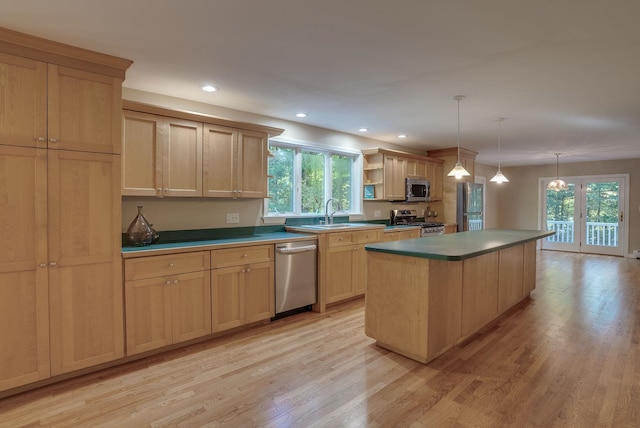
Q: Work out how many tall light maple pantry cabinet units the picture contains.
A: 1